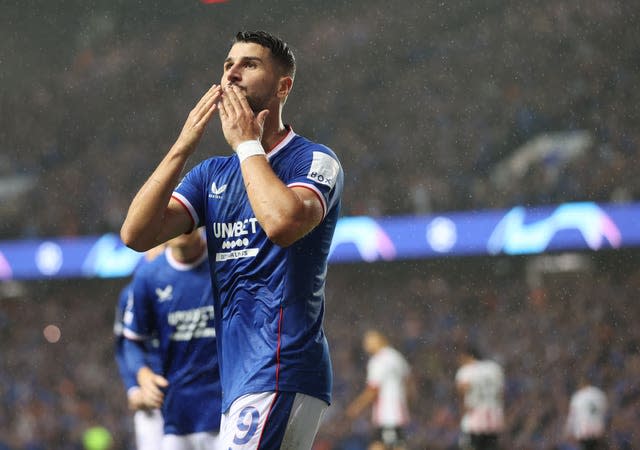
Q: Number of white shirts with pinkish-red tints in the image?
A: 3